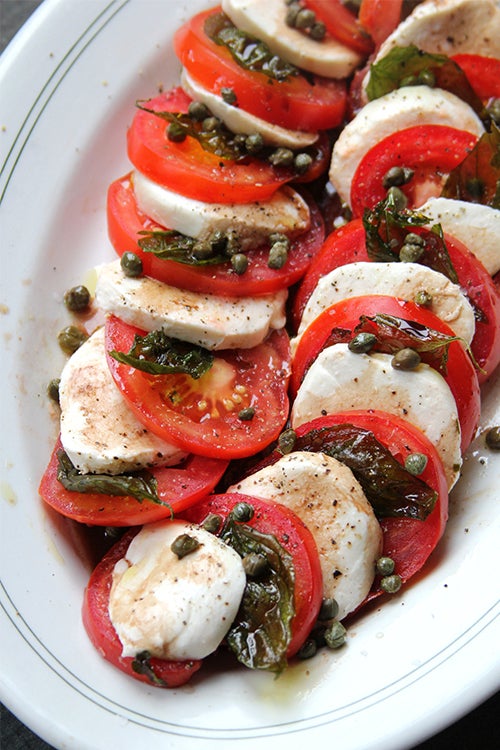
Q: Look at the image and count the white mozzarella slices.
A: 12